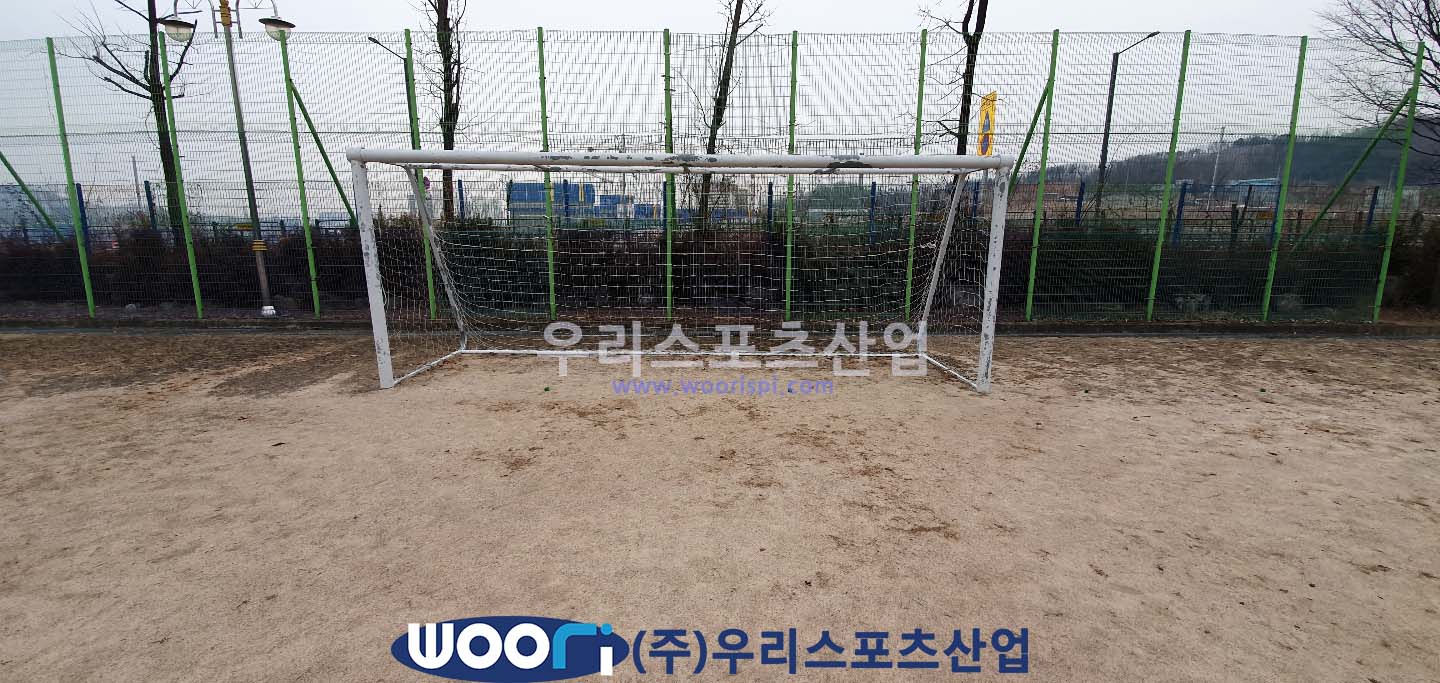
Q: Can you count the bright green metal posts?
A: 12